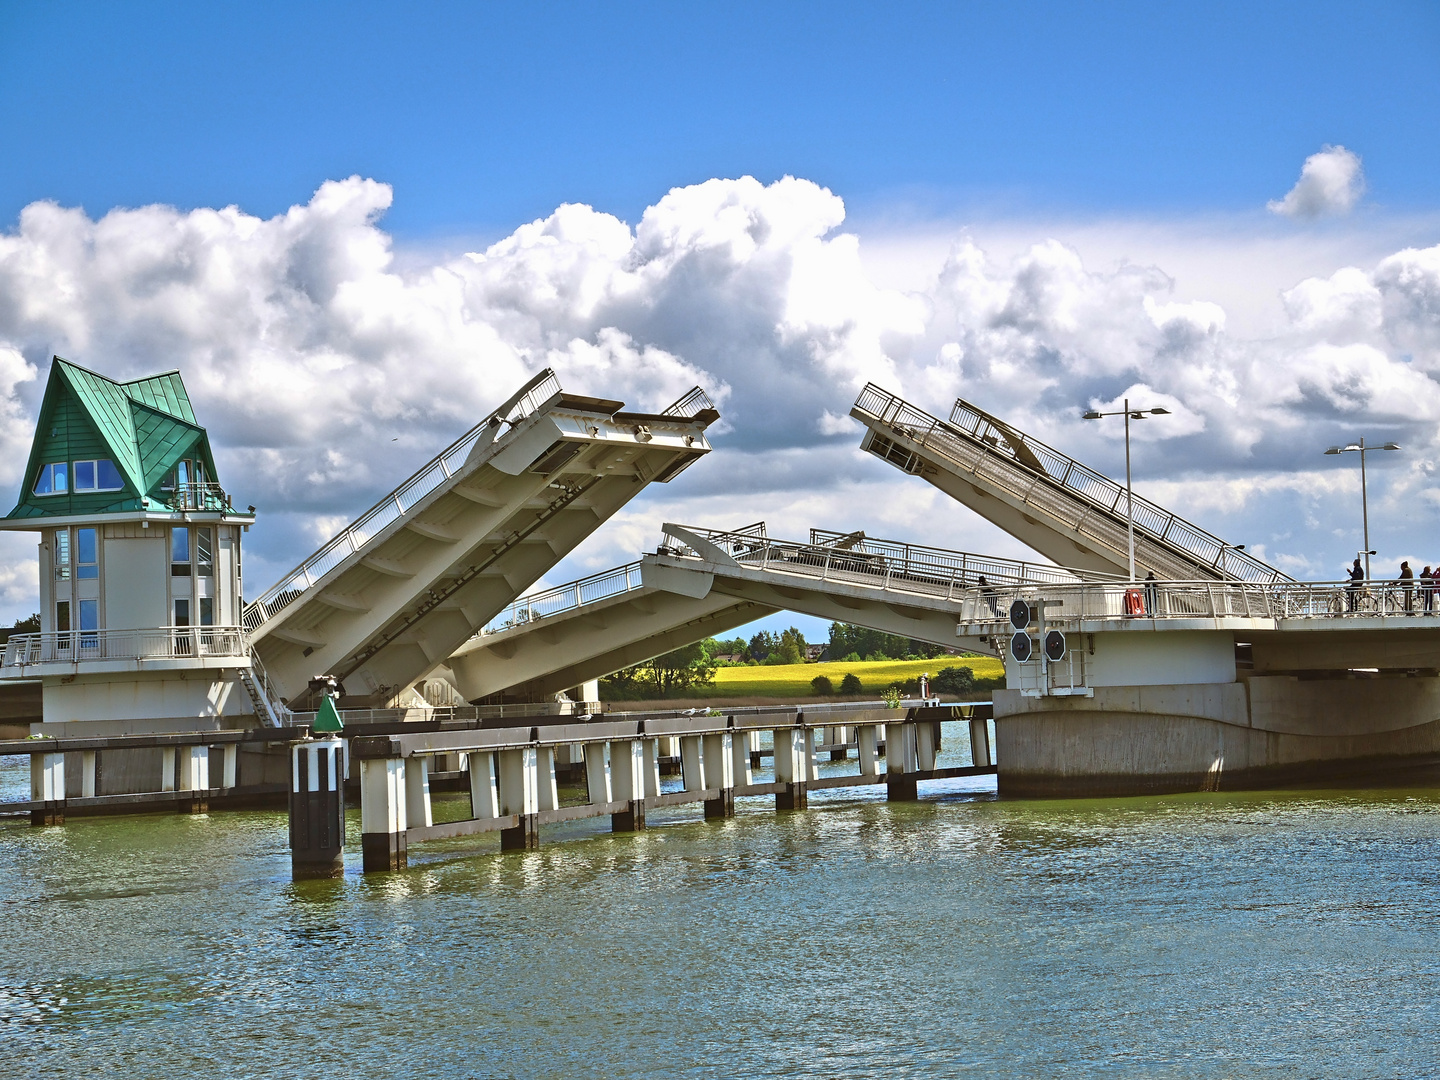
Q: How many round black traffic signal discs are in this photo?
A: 3